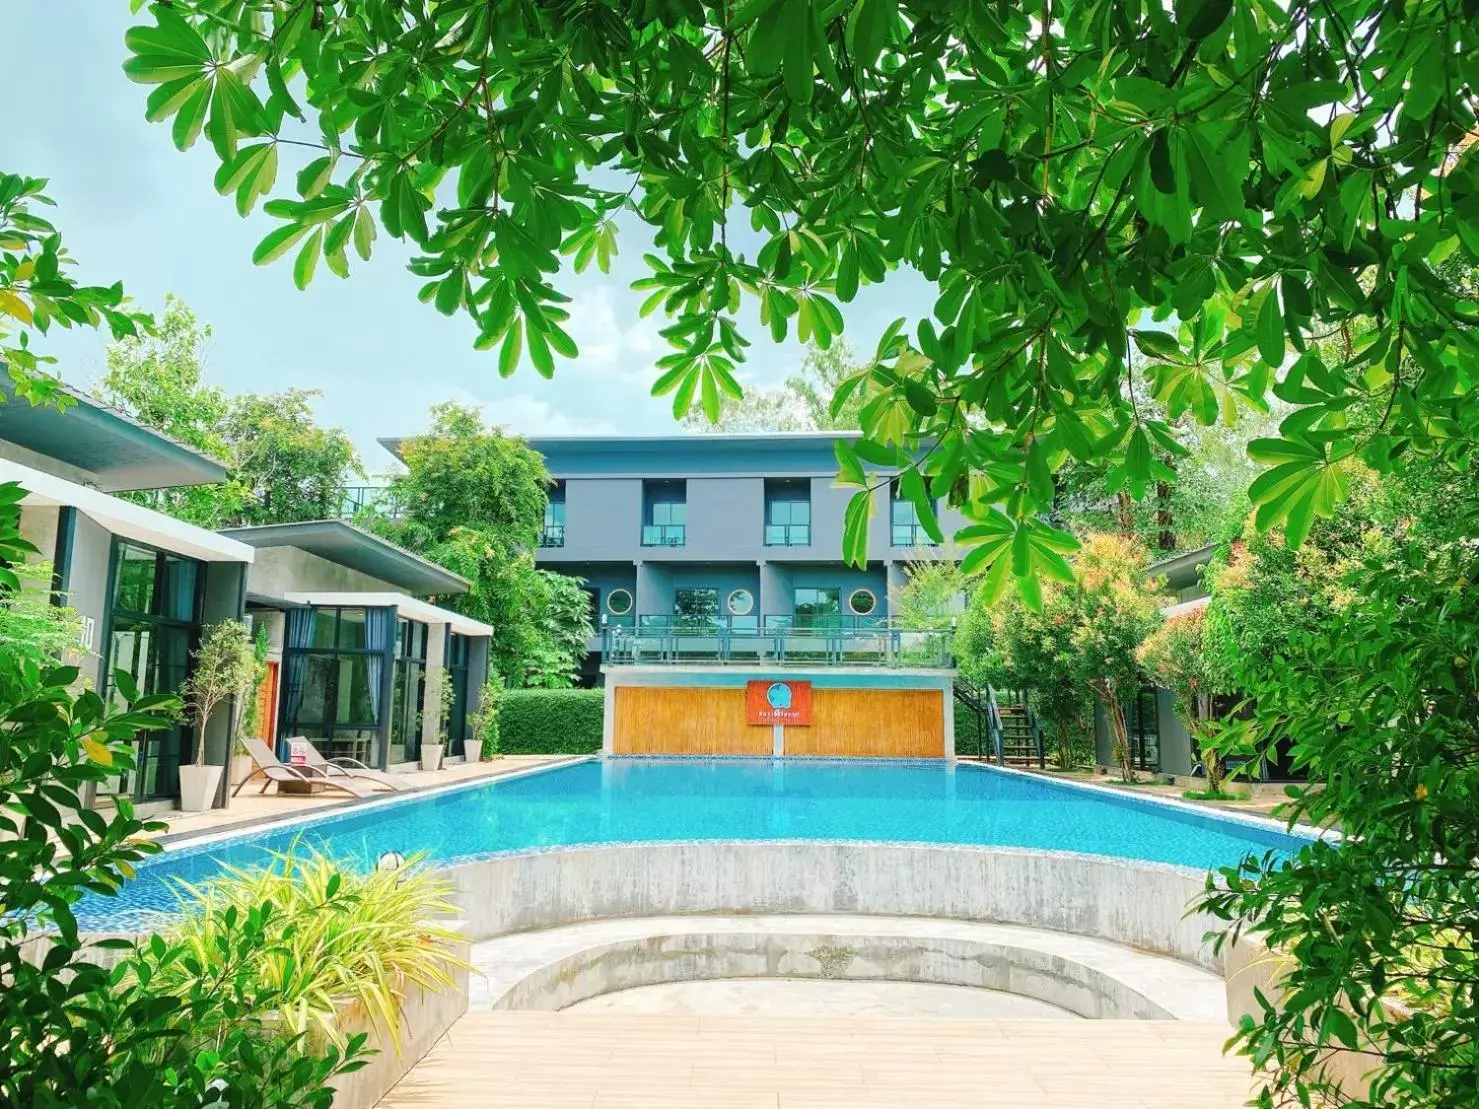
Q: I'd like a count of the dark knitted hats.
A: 0